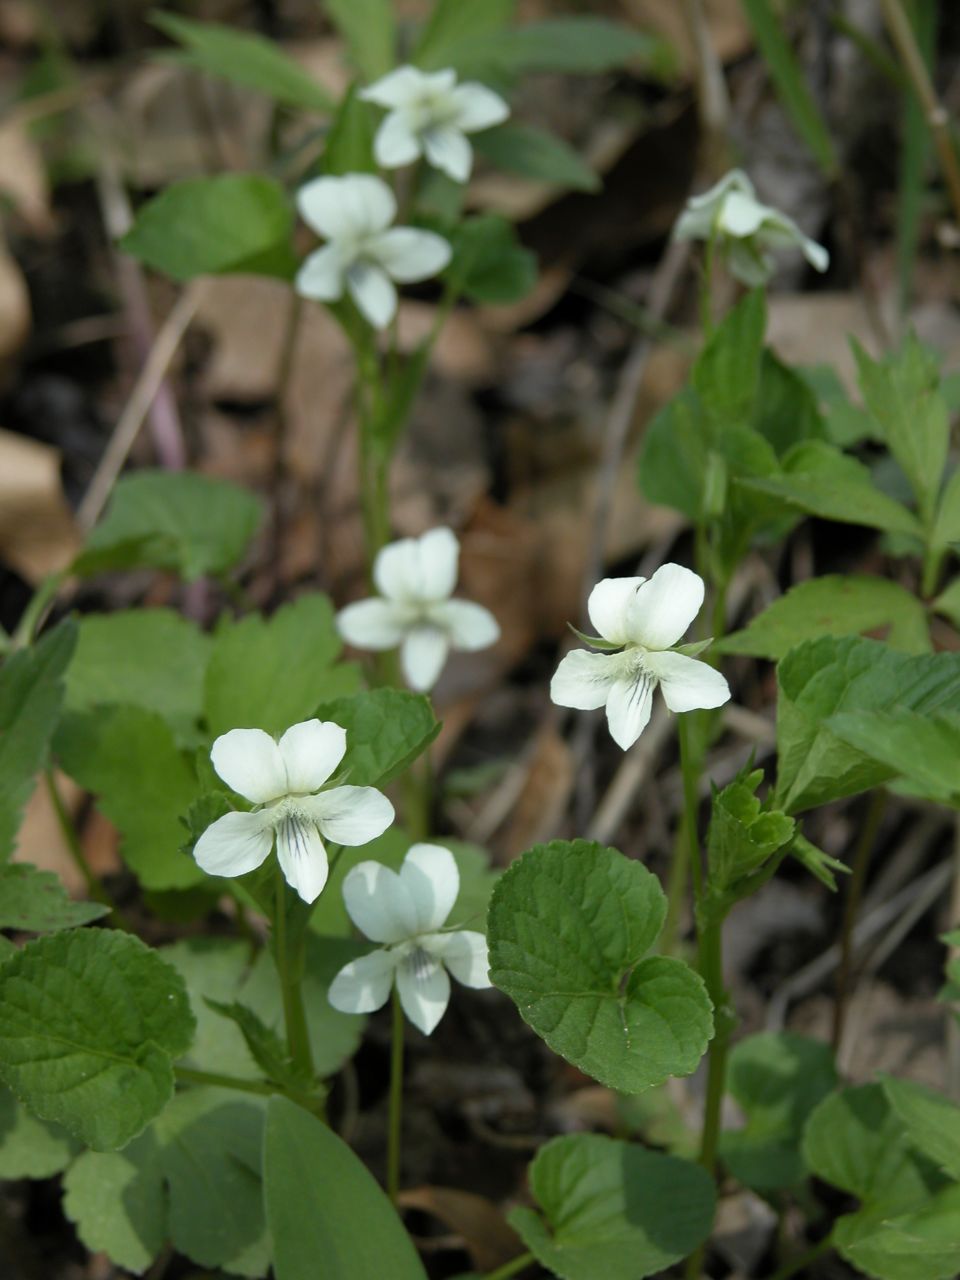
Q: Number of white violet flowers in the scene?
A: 7